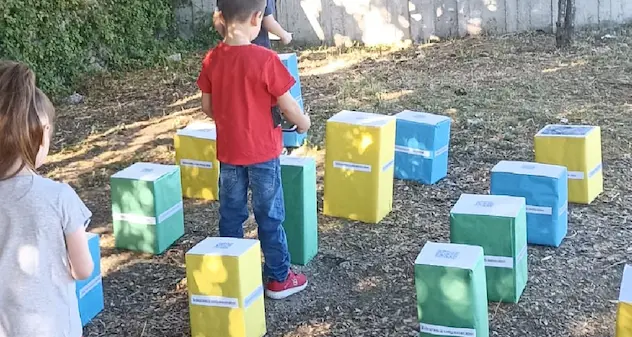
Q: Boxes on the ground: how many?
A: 13